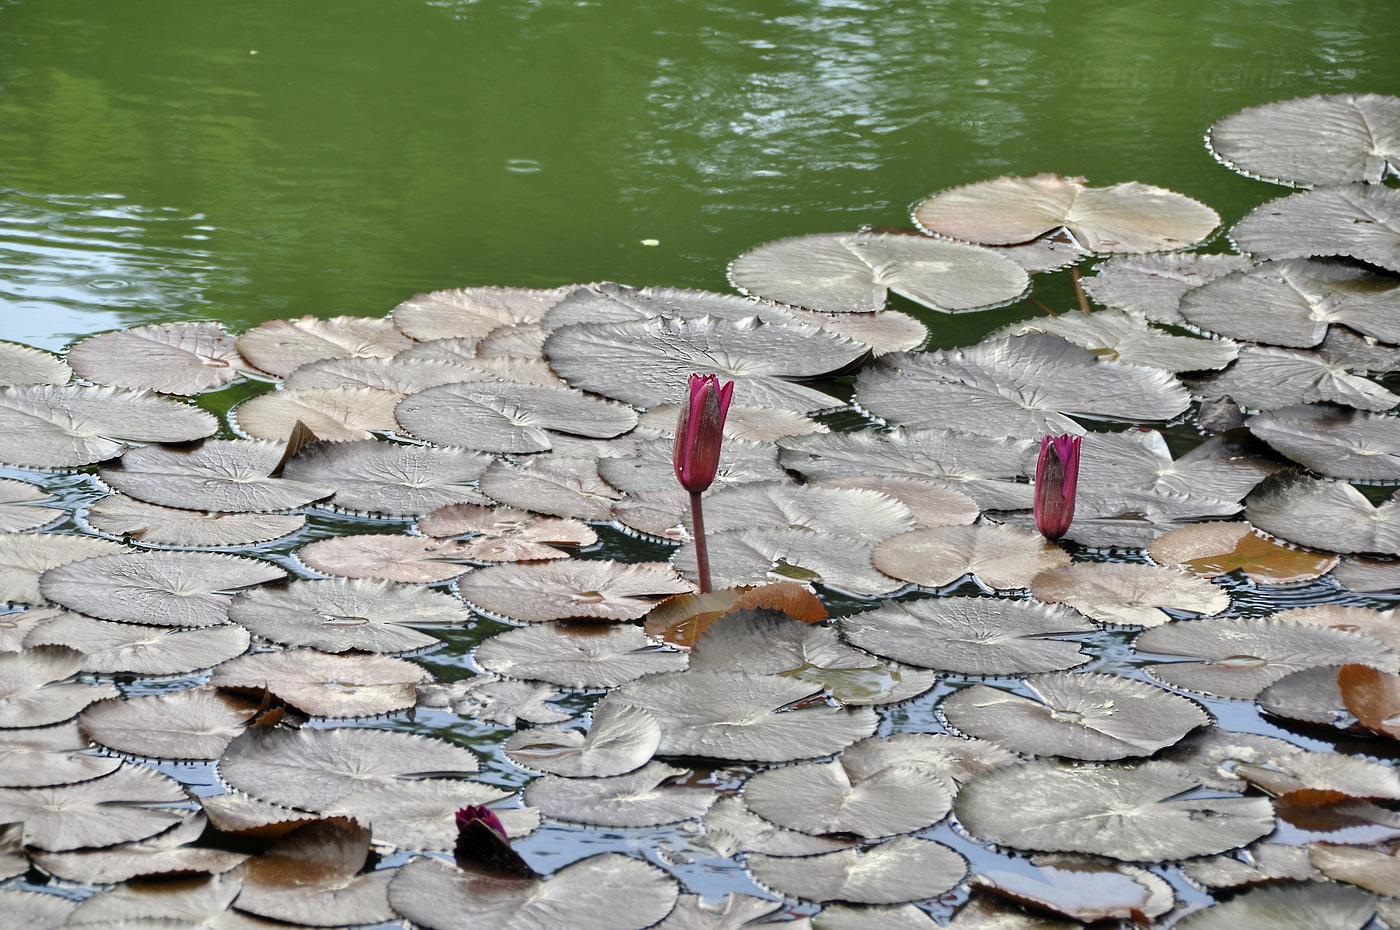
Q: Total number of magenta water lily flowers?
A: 3